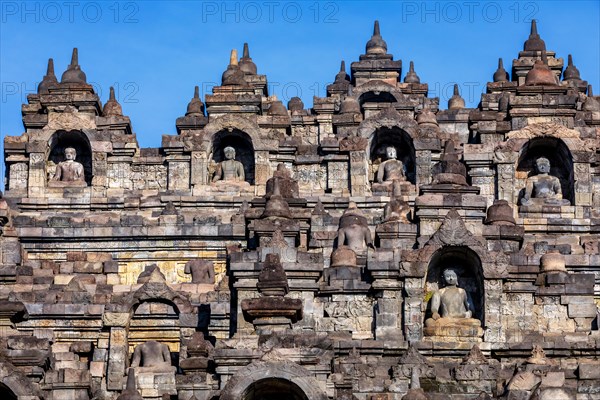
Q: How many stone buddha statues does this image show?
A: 8